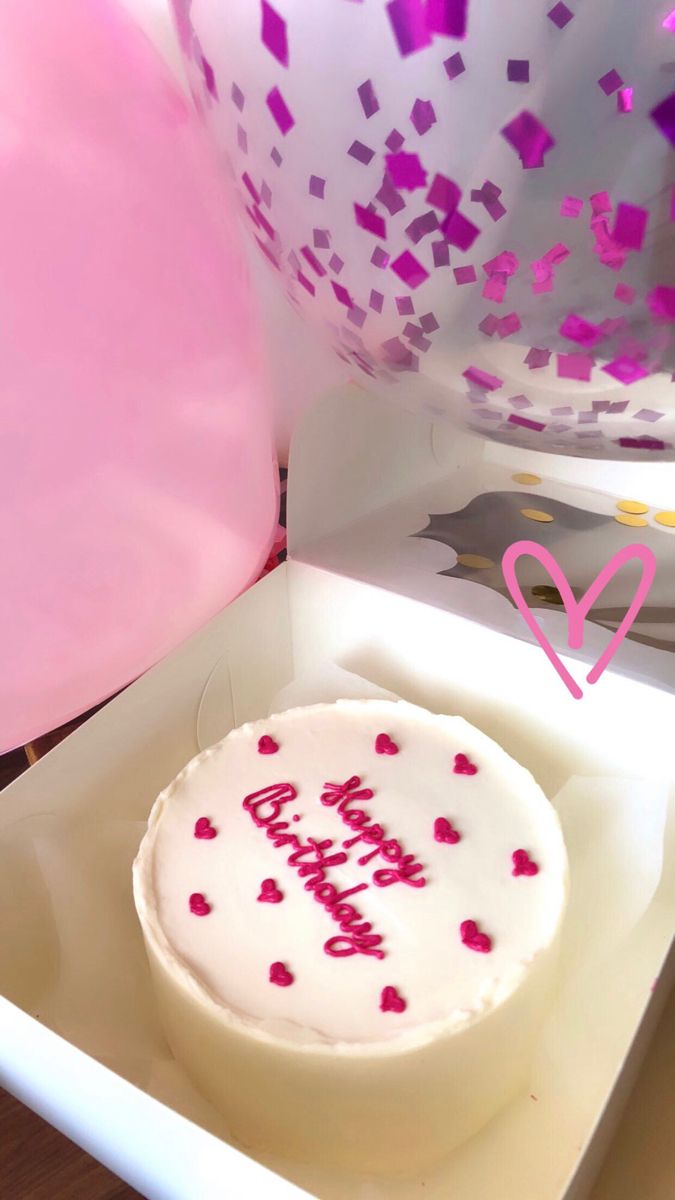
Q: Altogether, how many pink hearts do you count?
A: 12